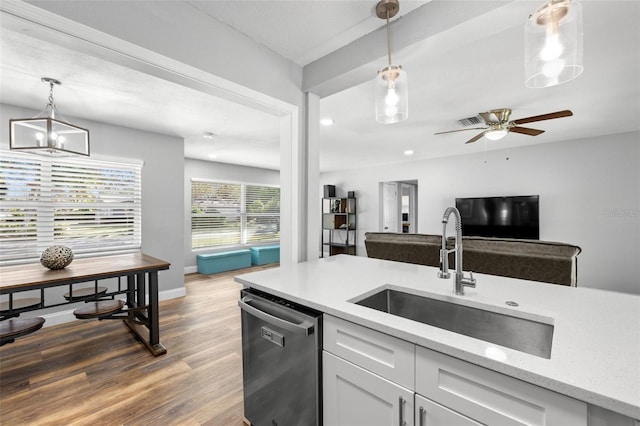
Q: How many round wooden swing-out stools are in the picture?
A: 4